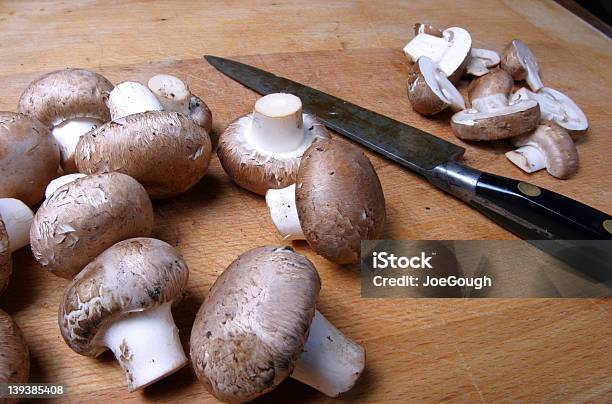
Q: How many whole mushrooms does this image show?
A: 11